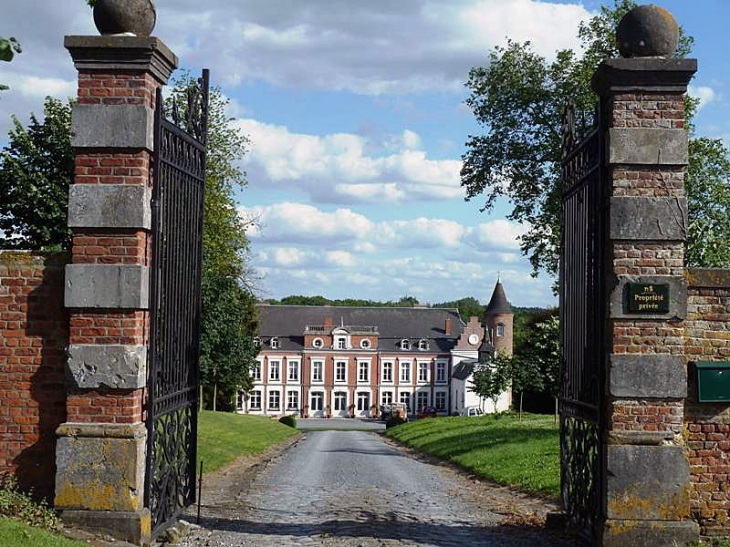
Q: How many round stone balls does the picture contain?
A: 2